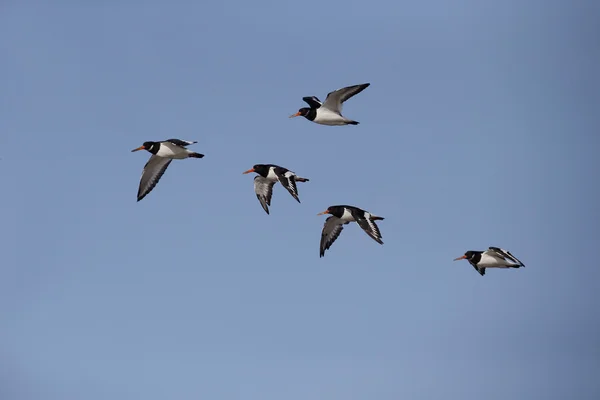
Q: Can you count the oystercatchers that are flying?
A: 5